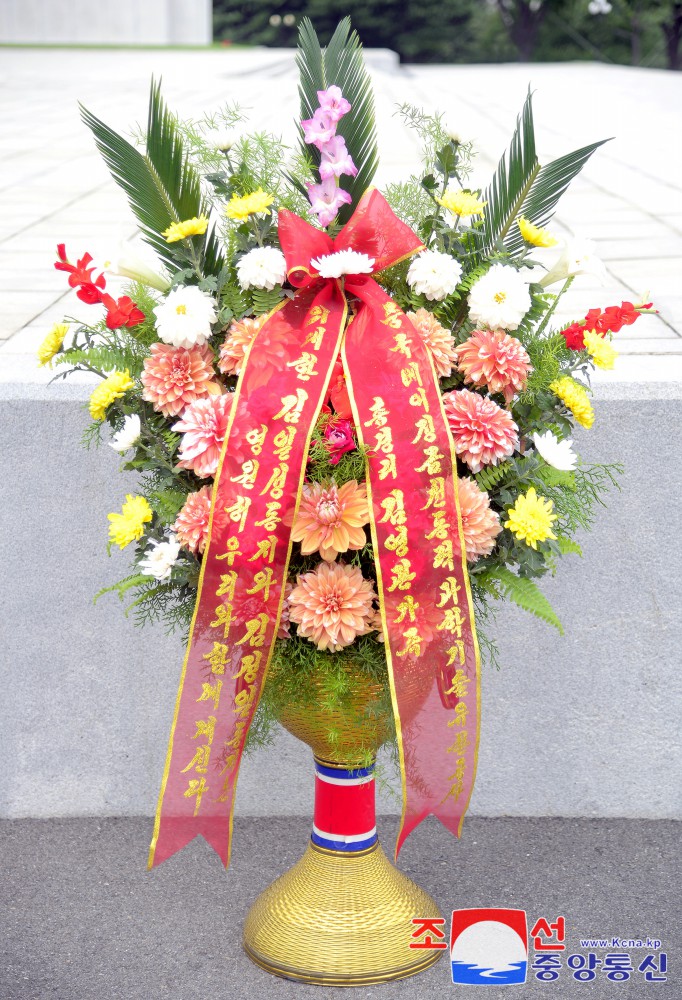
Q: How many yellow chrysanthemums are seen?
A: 10